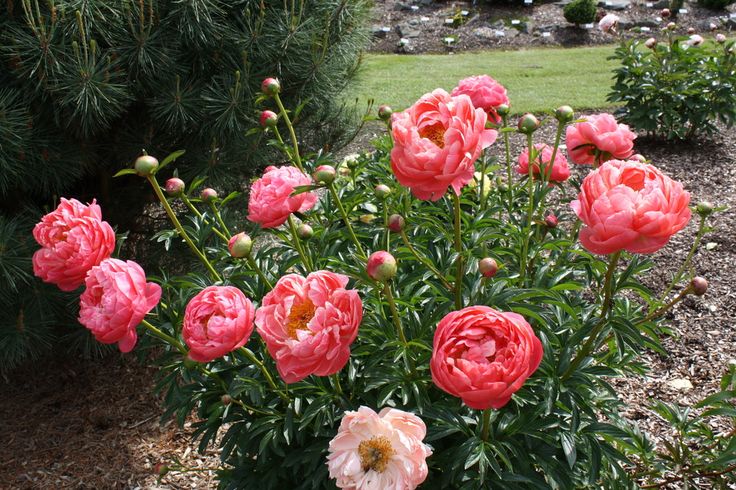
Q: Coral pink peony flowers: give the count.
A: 11